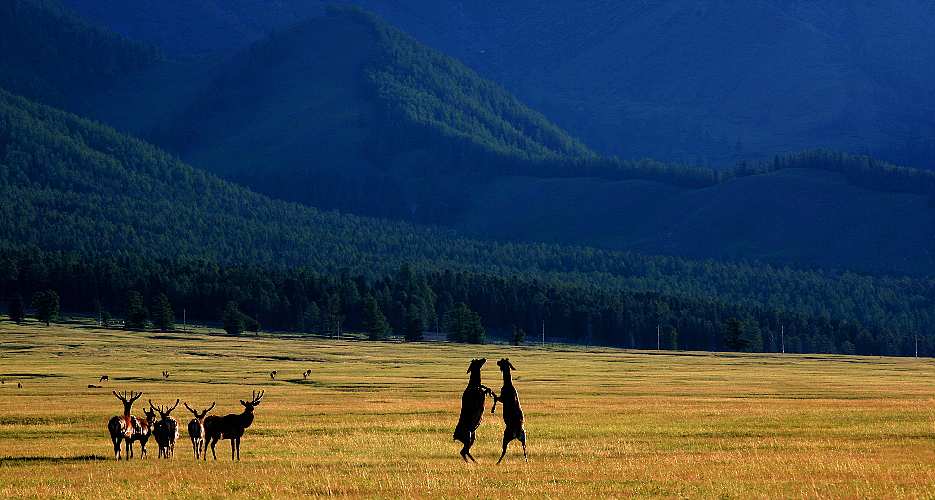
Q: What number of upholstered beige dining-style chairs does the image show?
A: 0